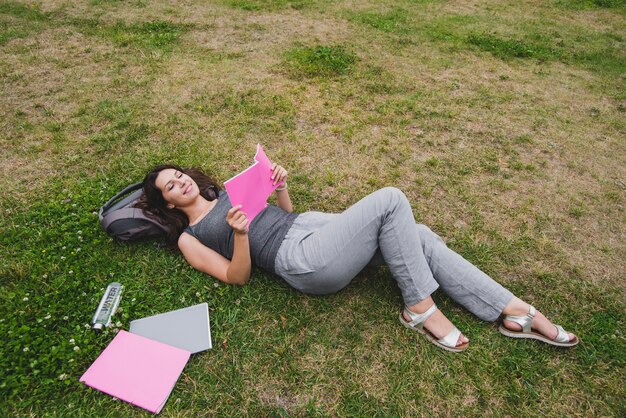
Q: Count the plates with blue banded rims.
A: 0